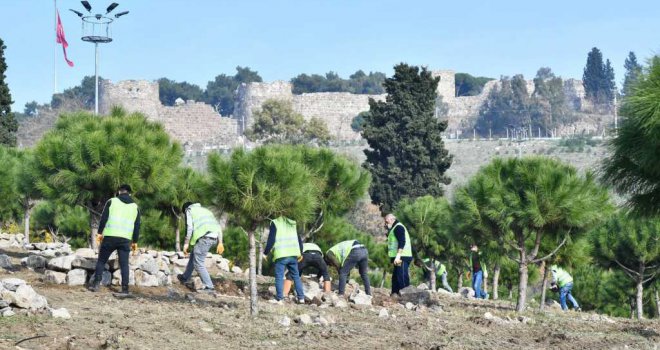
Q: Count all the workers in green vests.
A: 9